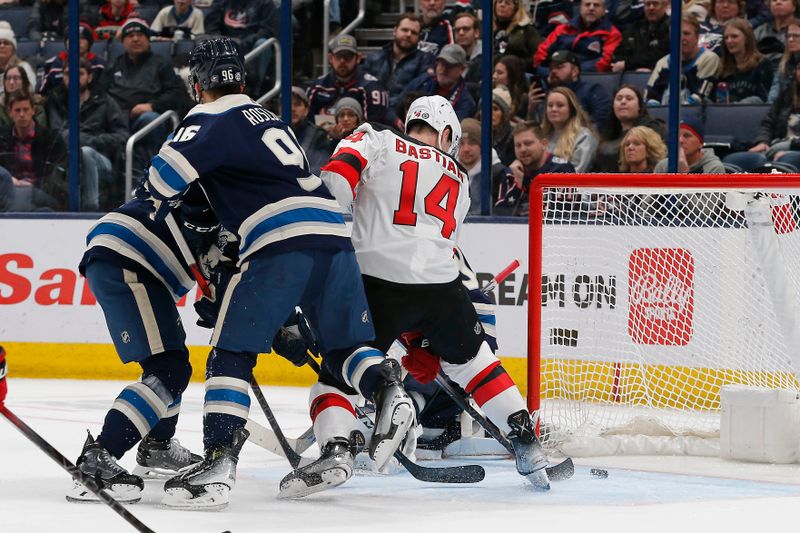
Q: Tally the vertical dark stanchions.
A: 4